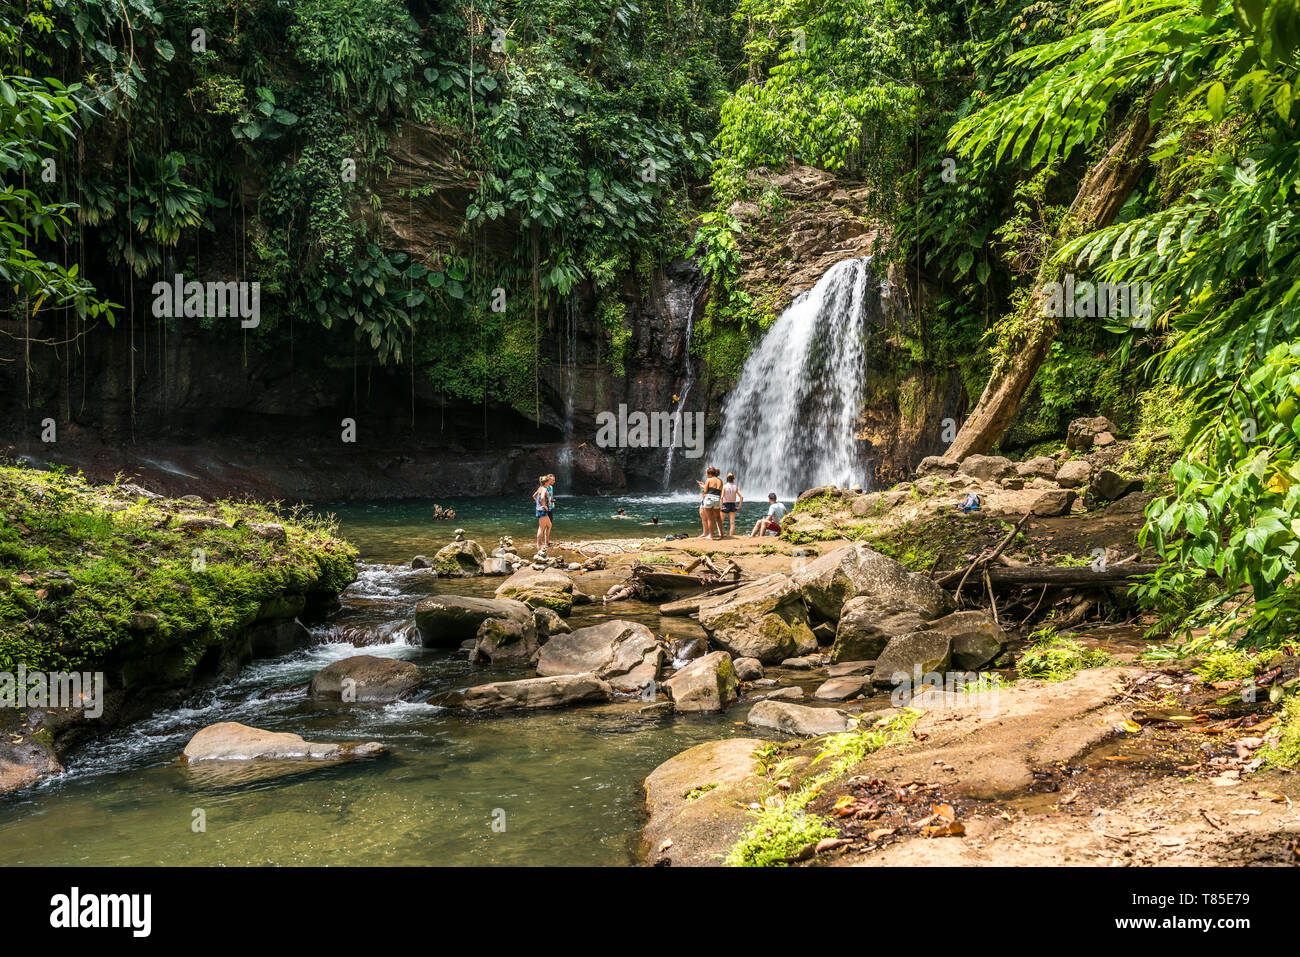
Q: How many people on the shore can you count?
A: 6